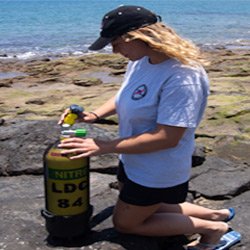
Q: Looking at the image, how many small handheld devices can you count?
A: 1